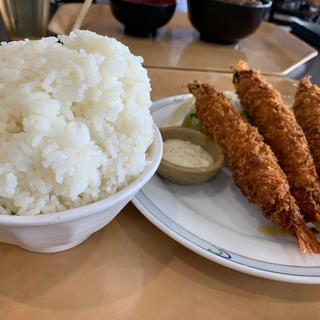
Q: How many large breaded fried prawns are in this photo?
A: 3